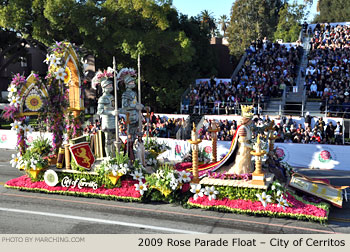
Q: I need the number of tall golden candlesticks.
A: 4